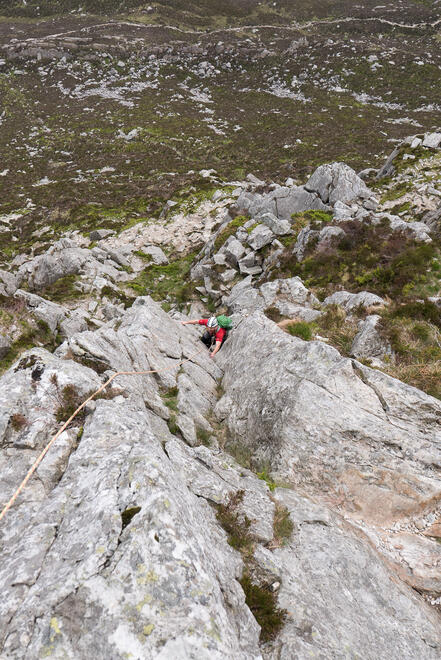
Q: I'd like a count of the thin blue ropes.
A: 0